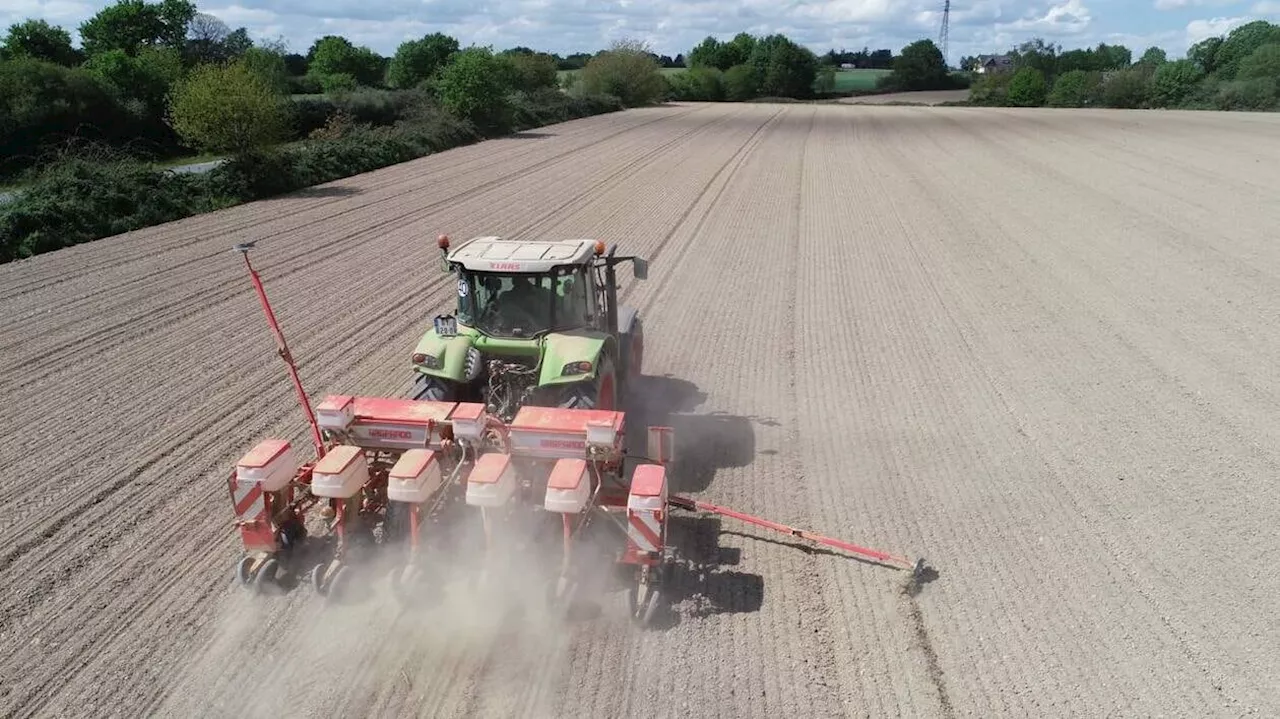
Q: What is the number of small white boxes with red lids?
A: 9